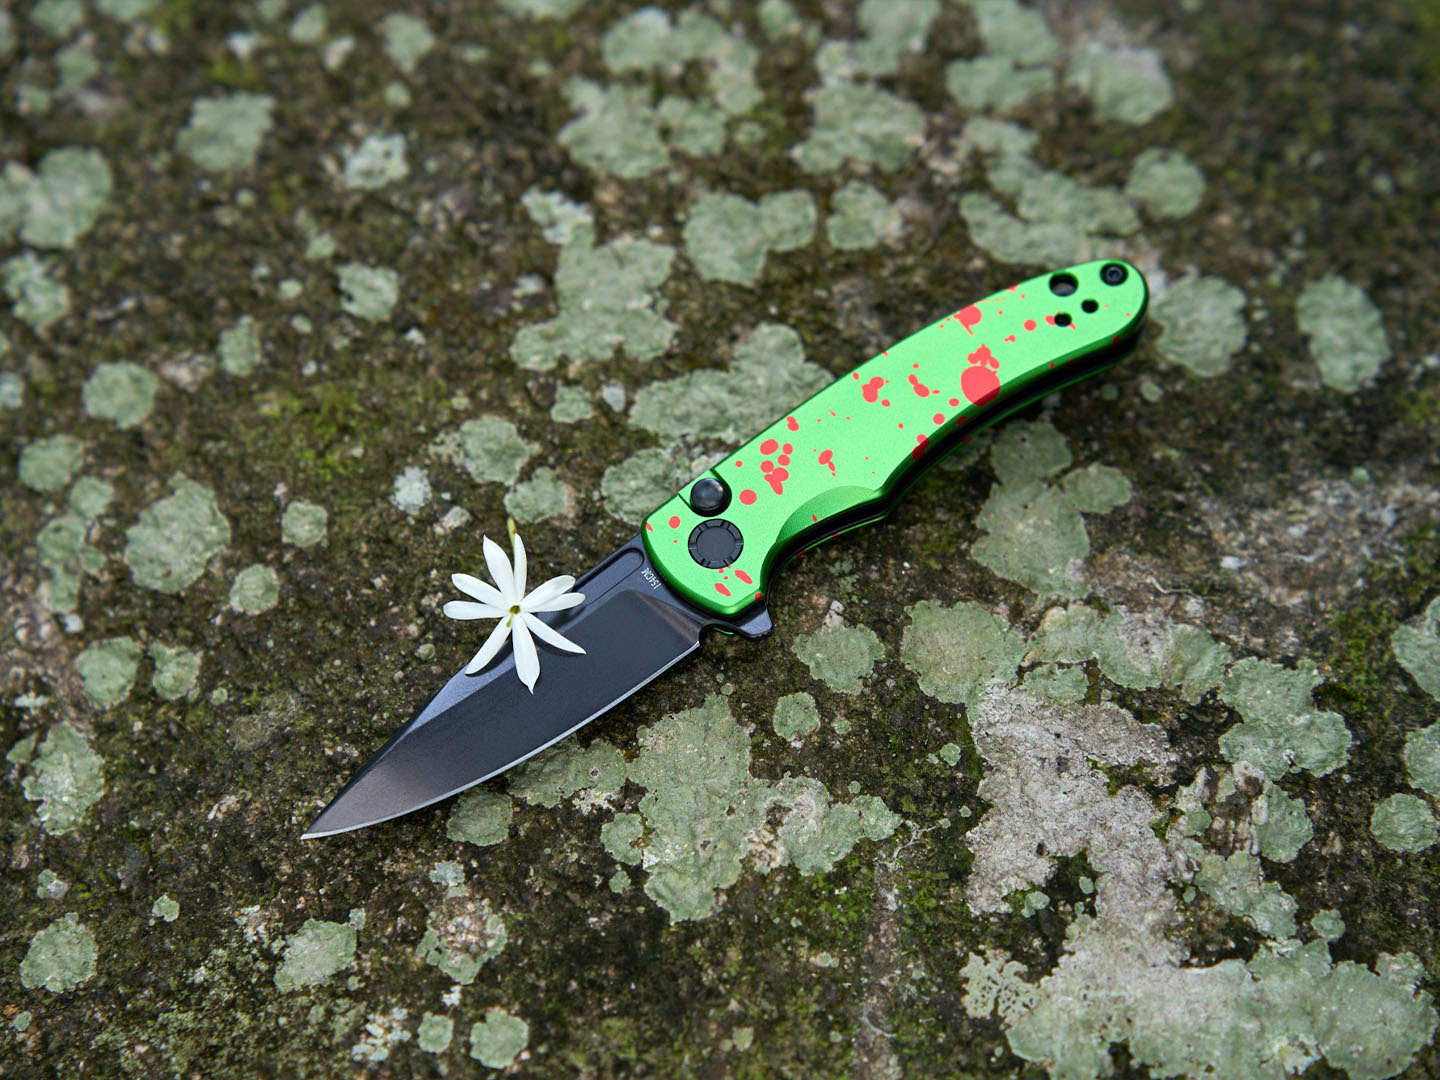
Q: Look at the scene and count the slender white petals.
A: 9